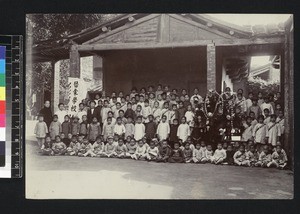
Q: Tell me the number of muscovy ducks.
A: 0